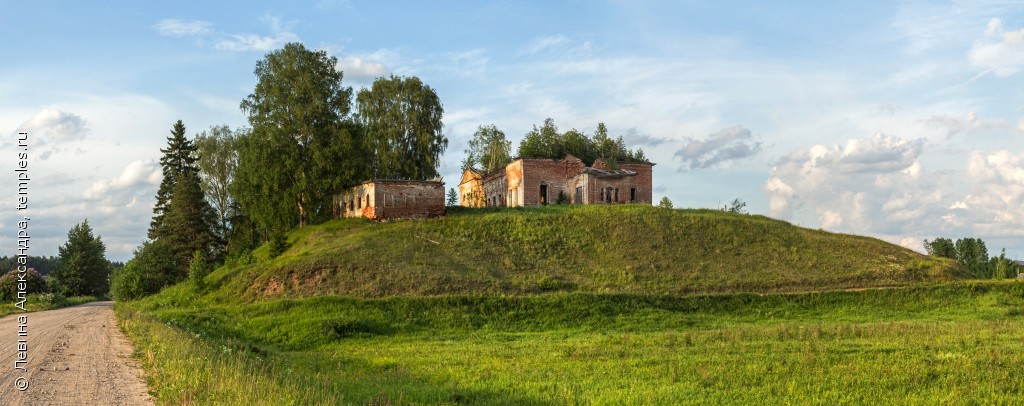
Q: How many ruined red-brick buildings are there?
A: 2